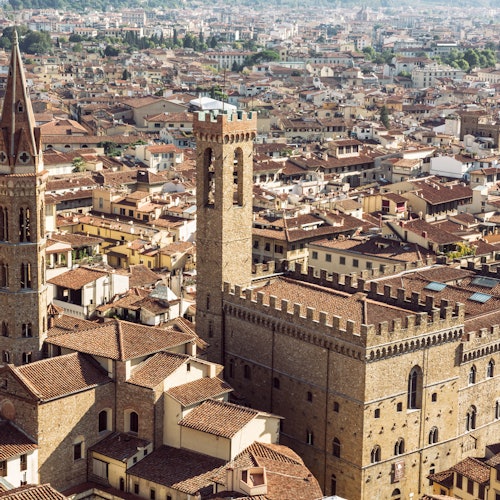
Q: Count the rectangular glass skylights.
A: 3